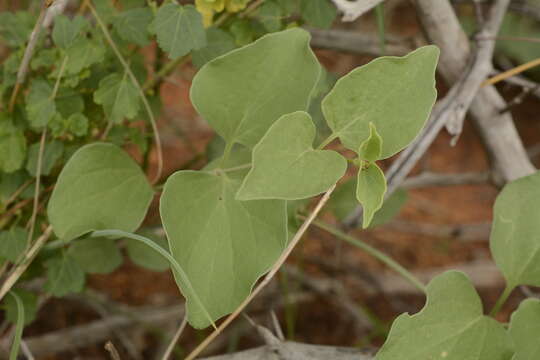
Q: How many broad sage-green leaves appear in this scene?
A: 8